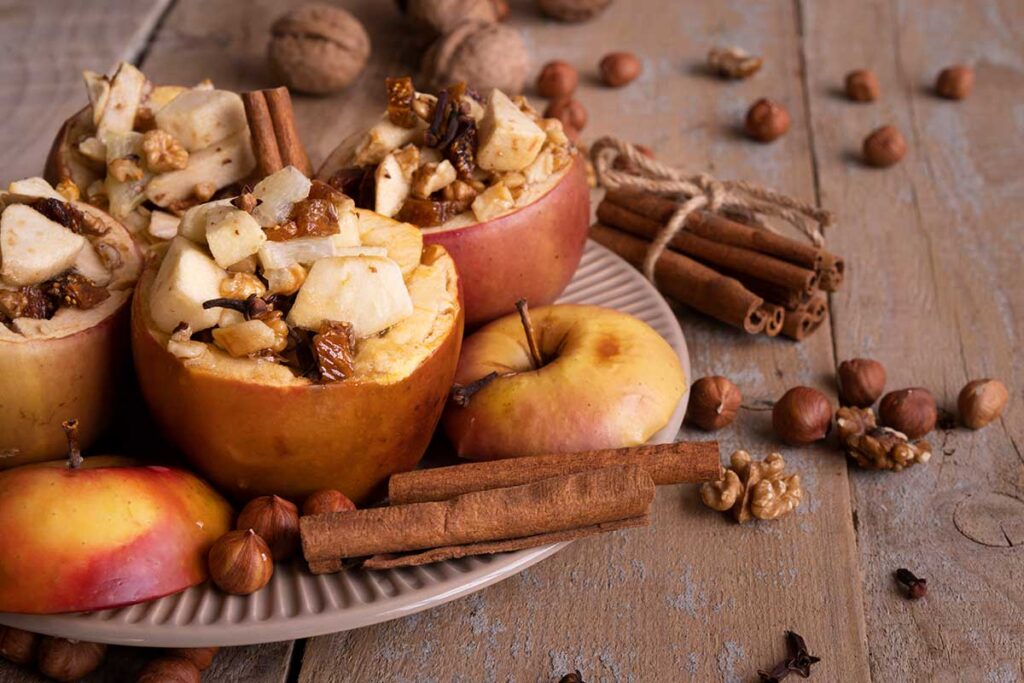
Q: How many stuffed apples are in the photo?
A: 4